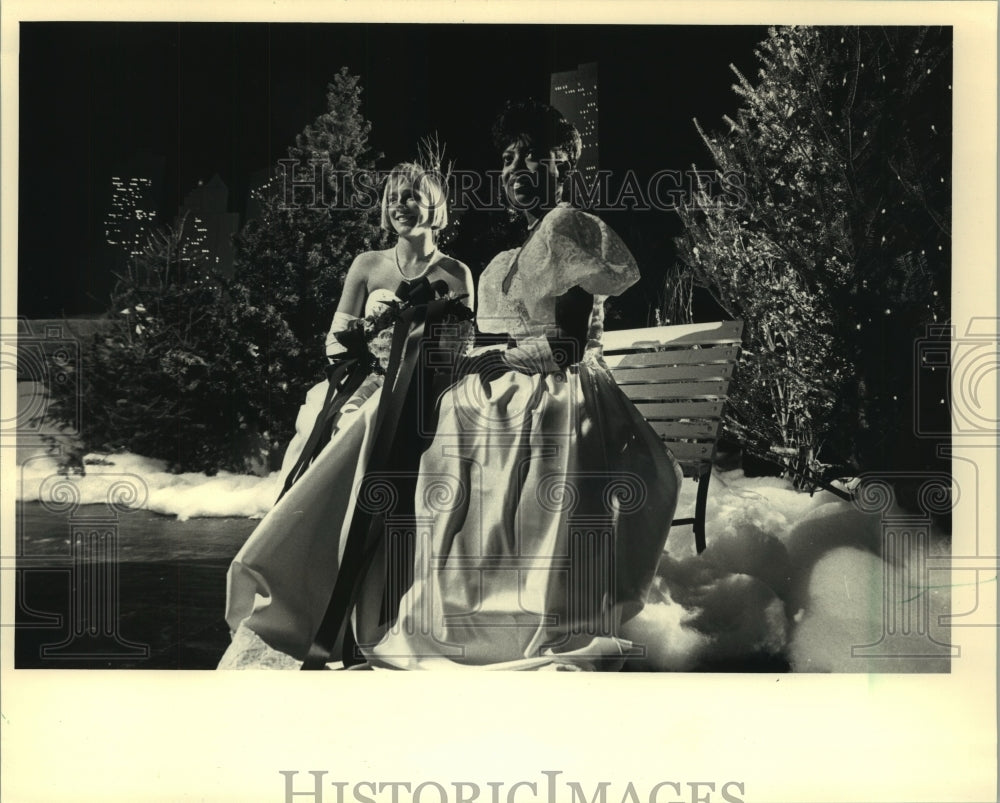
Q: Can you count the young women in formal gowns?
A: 2